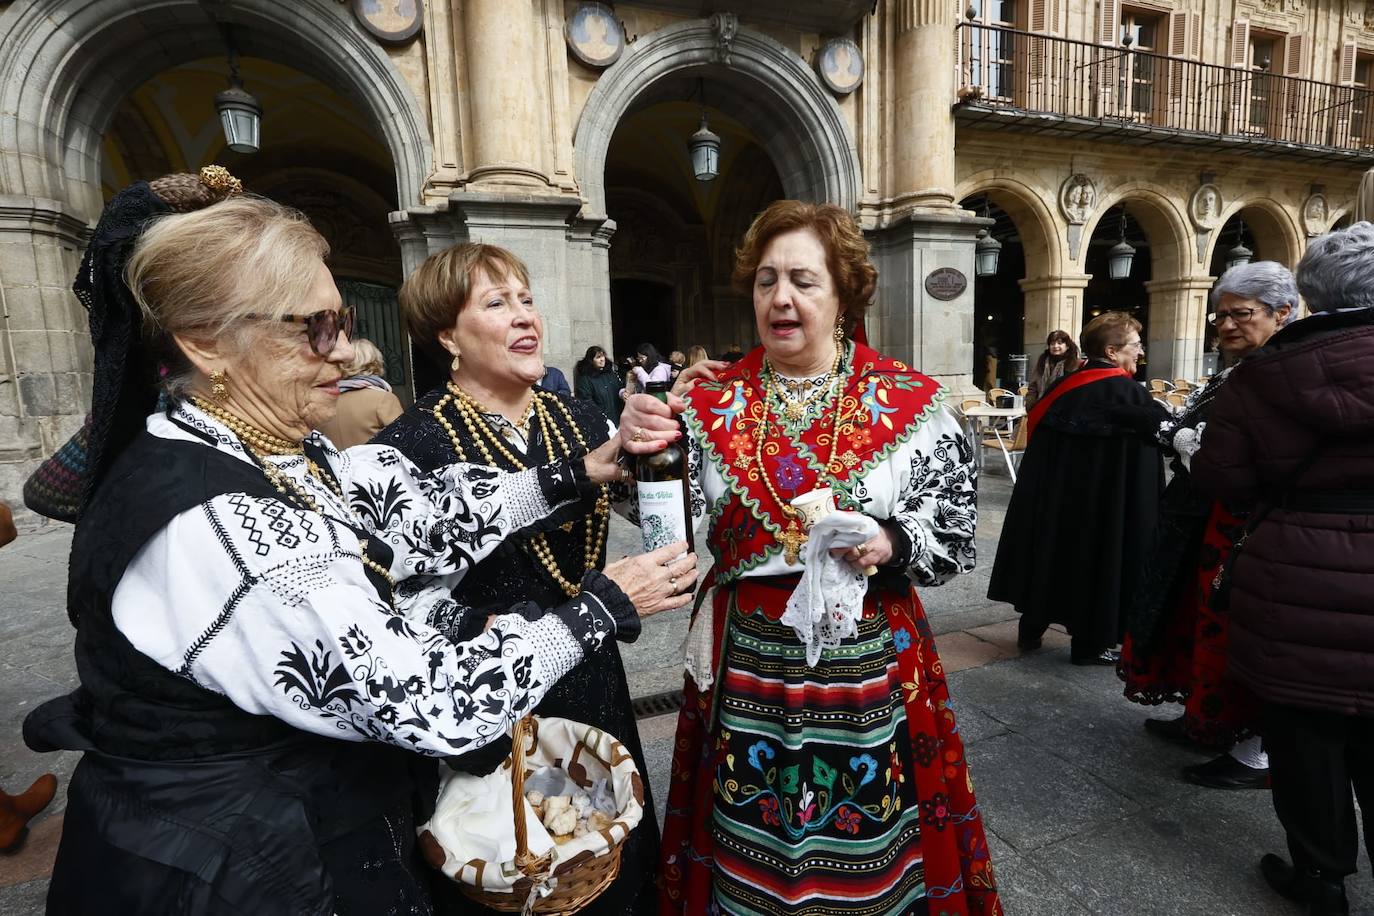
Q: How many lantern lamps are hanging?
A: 5